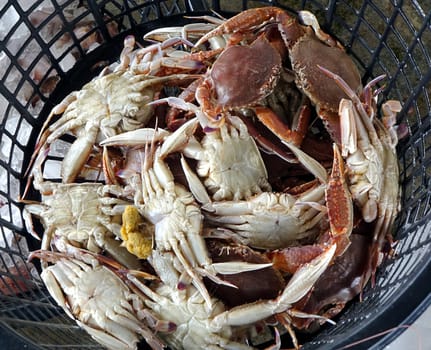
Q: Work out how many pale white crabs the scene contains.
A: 8